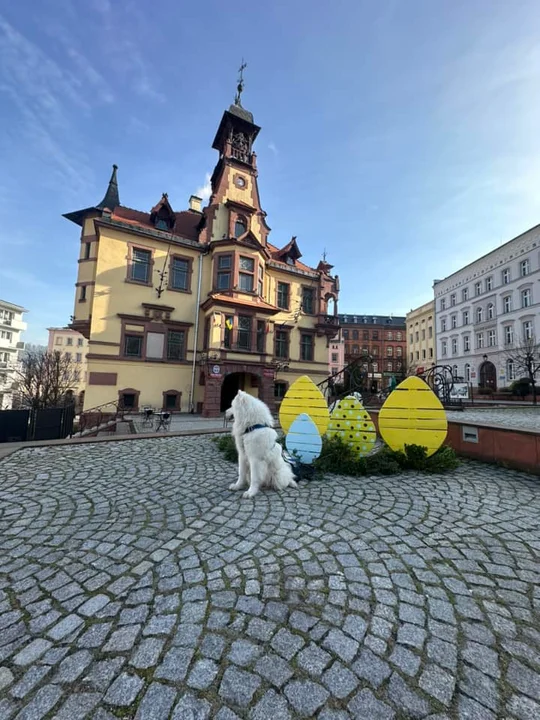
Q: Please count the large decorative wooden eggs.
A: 4